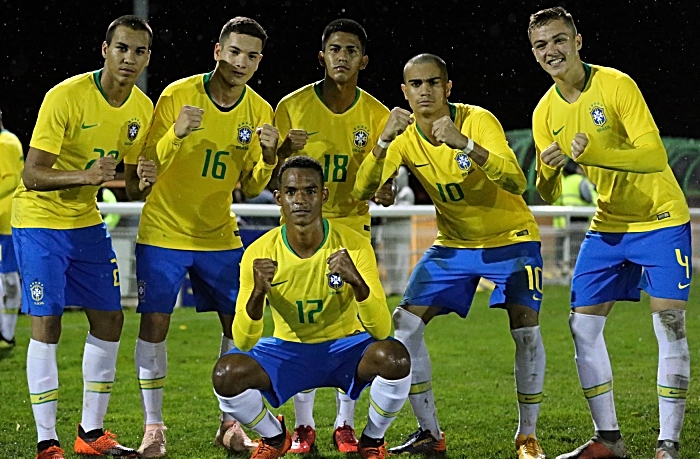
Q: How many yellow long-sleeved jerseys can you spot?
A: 4